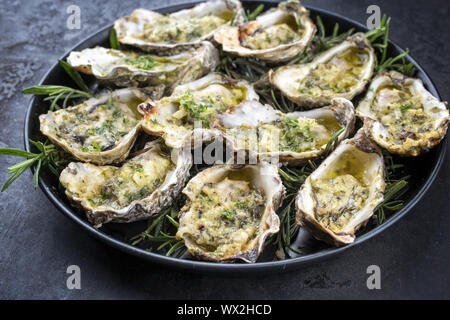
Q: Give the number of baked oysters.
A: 11